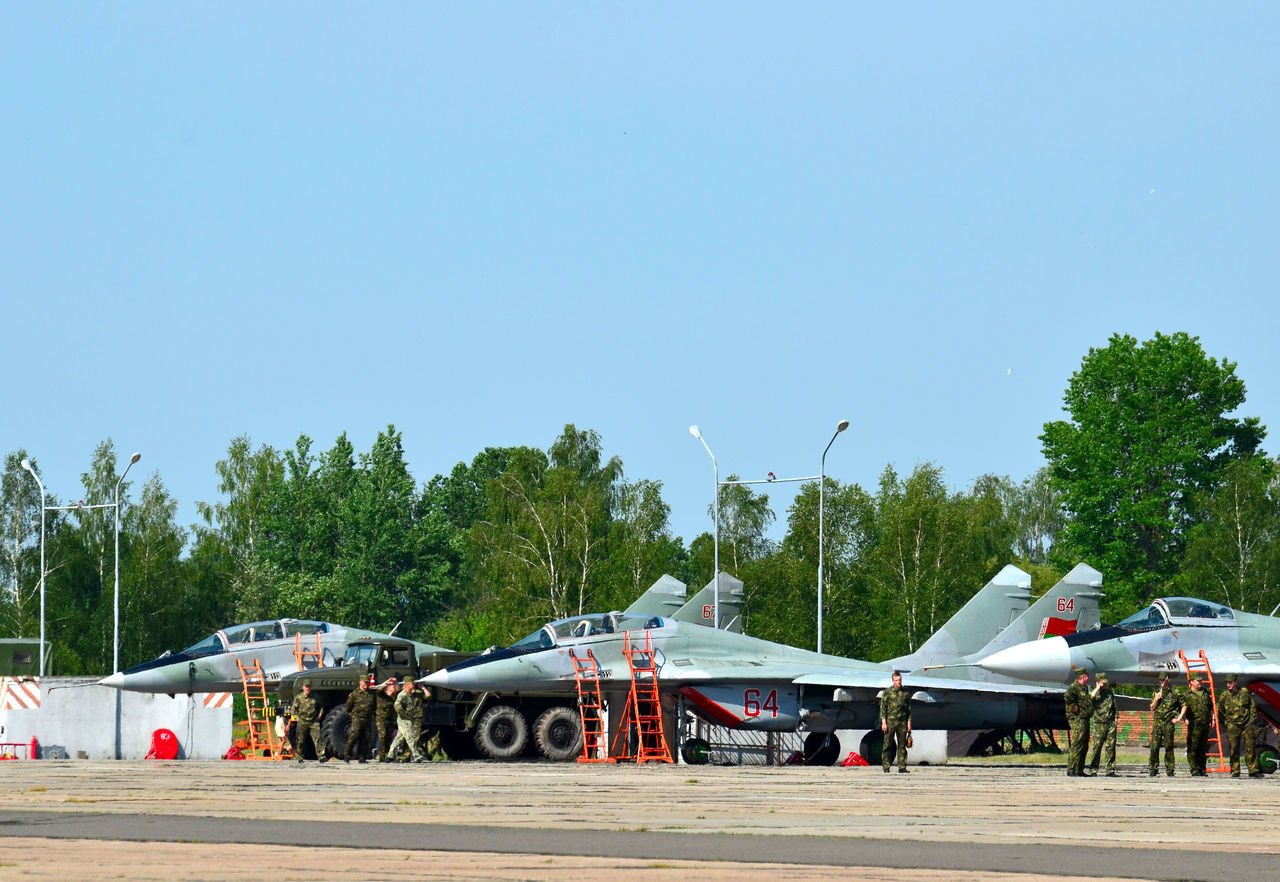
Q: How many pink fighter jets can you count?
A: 0